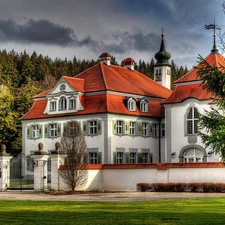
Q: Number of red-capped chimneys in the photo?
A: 2